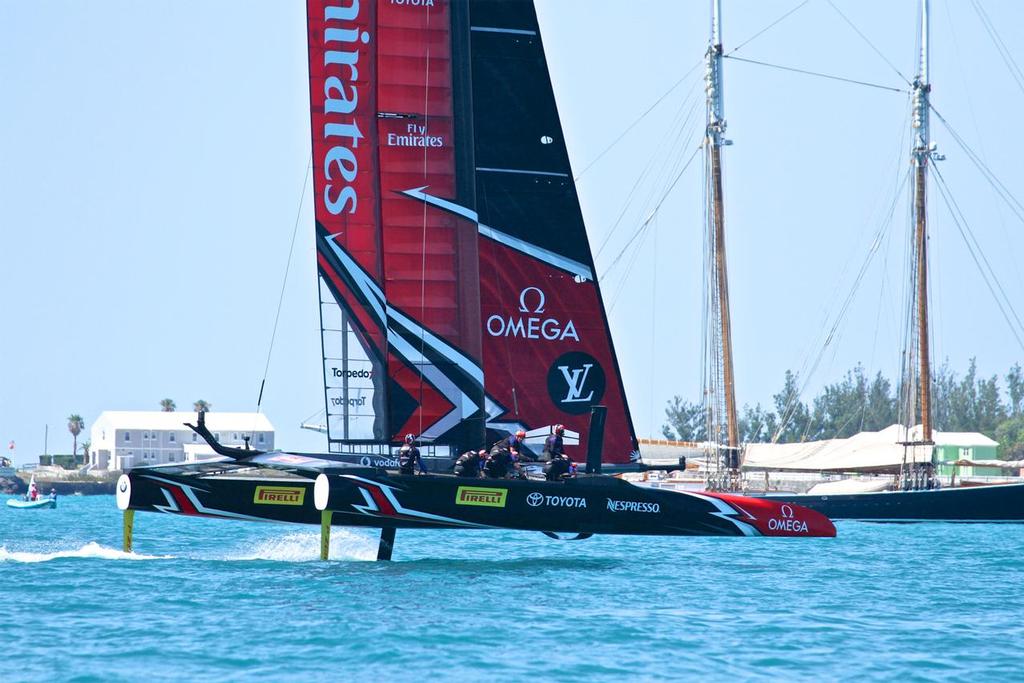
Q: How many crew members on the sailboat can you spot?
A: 6